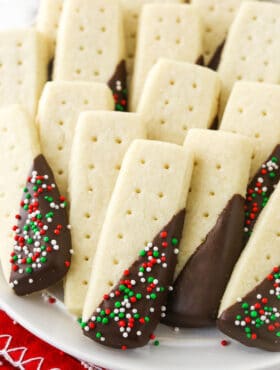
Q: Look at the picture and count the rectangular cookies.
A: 15